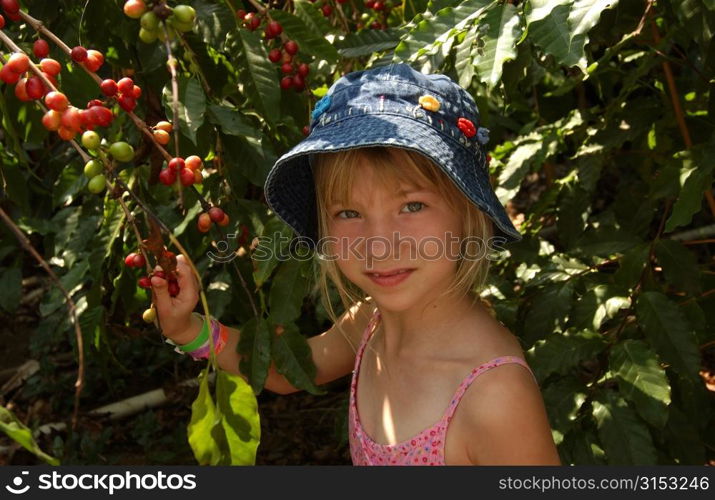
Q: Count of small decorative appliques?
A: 4